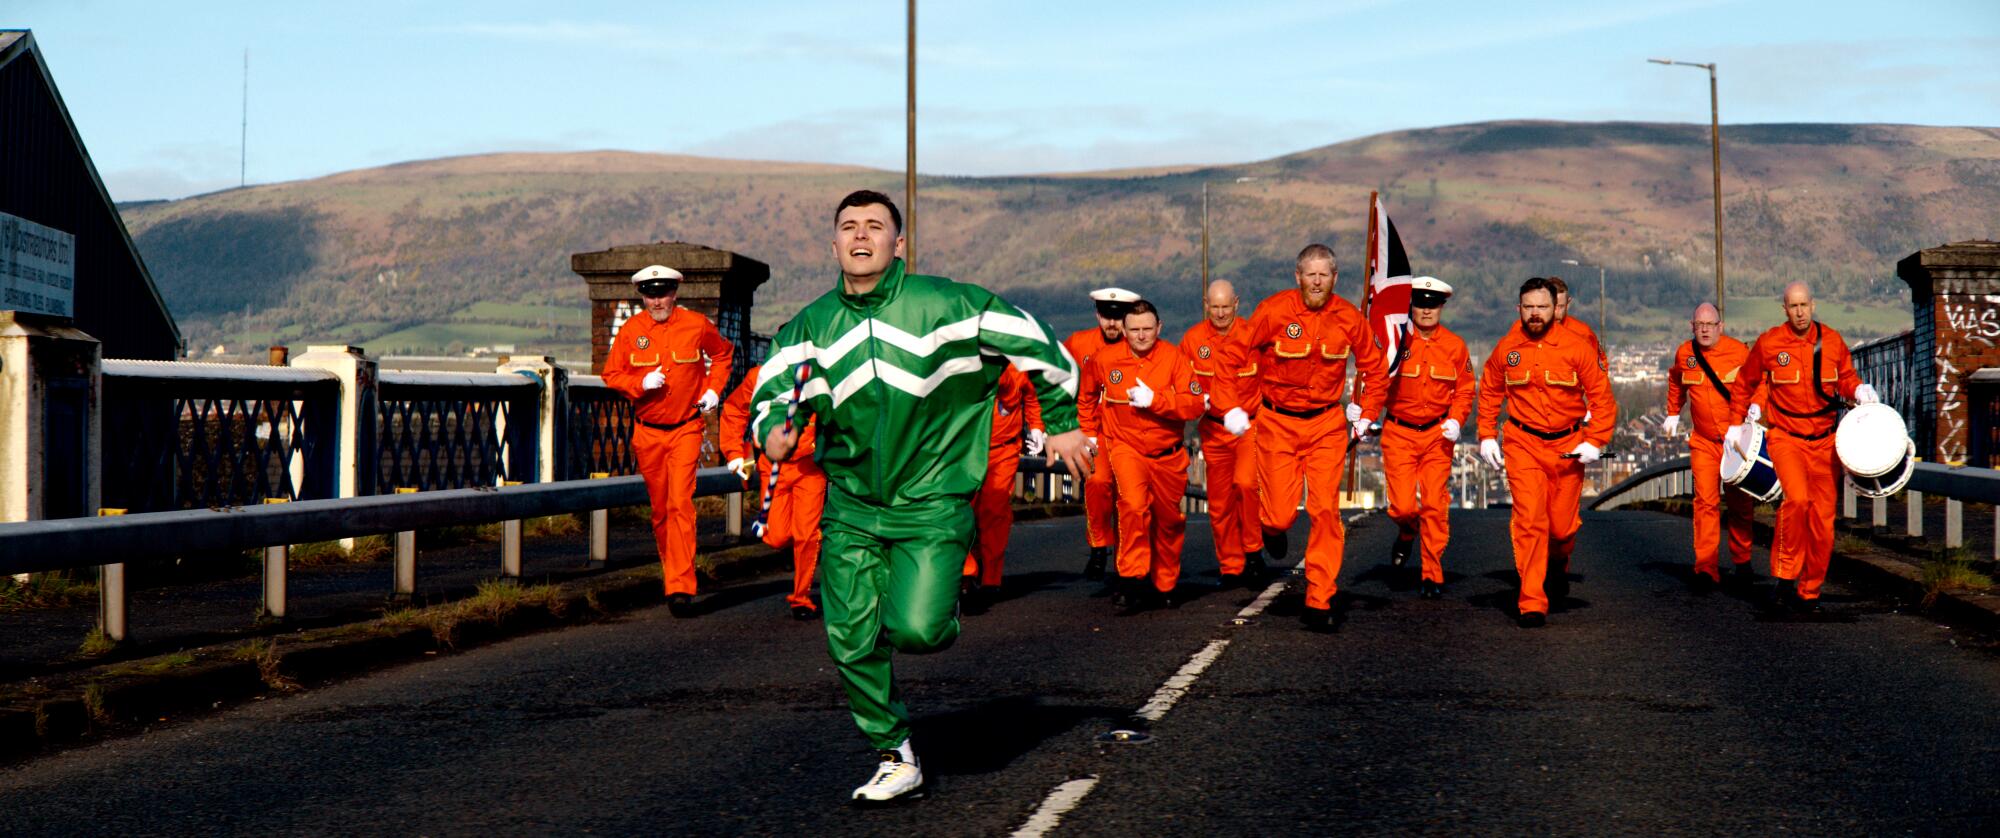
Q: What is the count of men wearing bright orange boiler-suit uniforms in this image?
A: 12